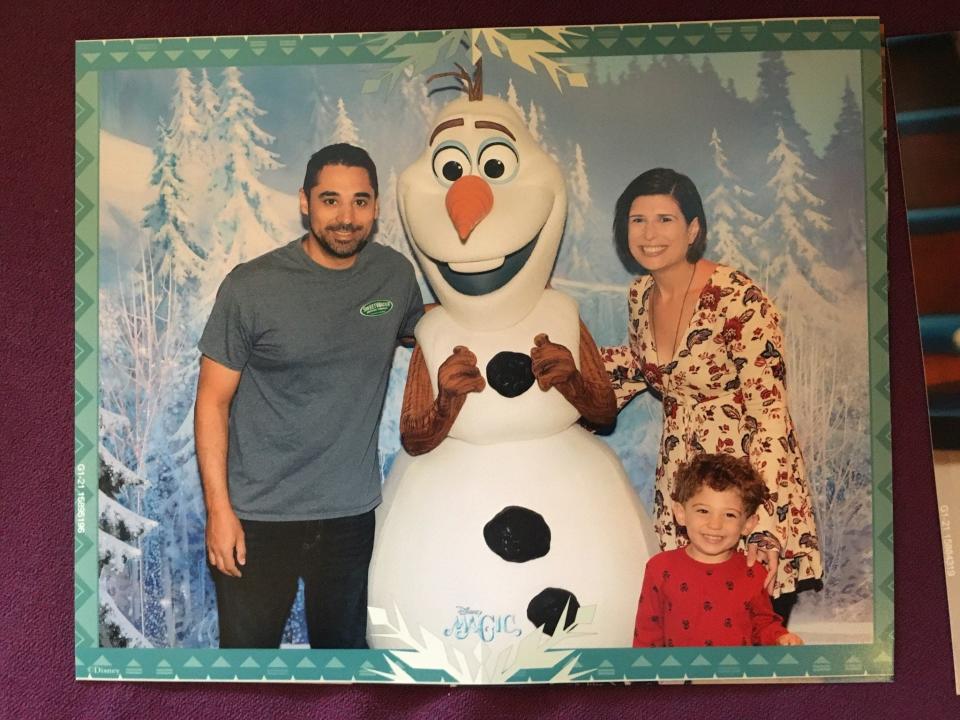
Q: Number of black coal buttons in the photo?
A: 3